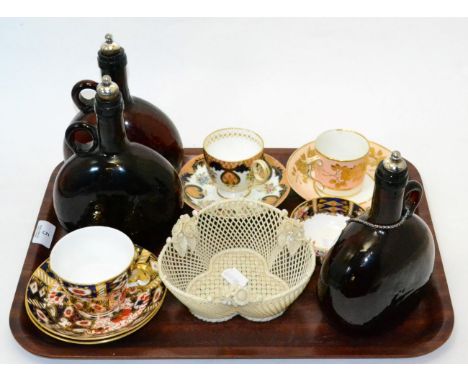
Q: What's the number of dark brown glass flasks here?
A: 3